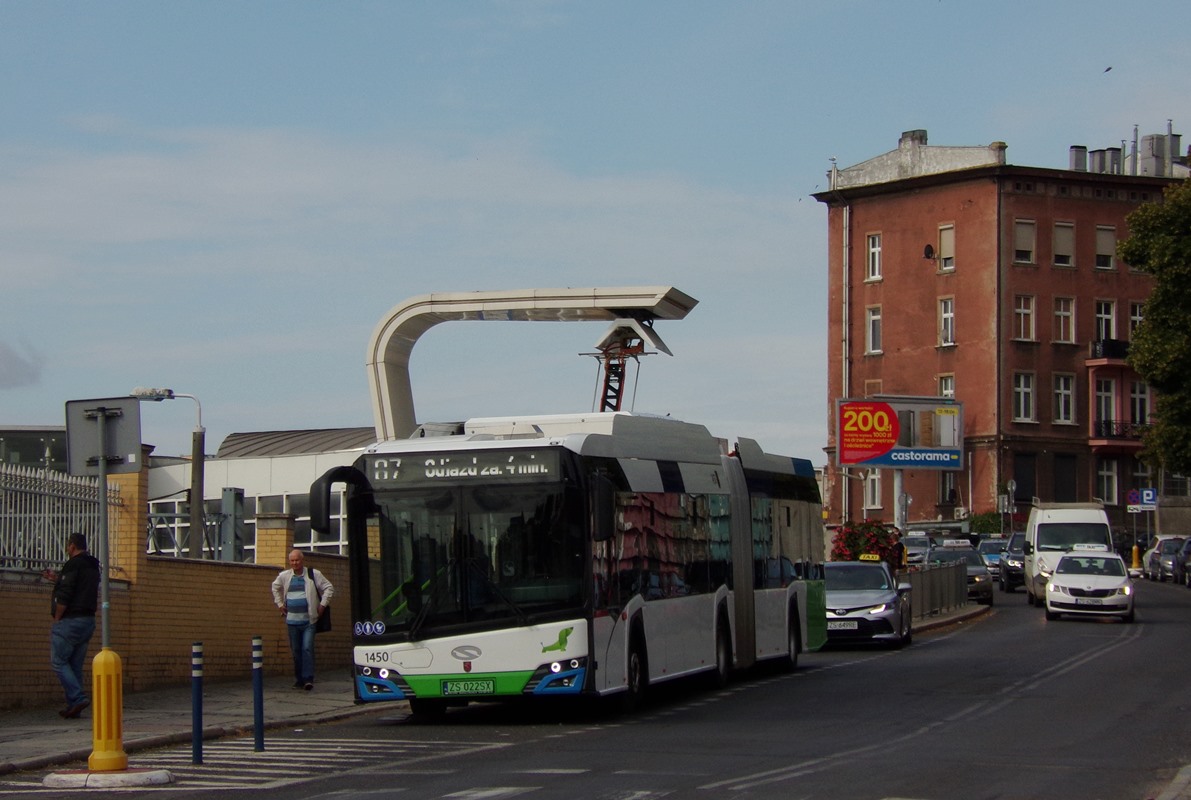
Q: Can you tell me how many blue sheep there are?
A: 0